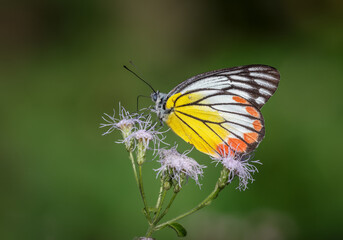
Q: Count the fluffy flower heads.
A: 4